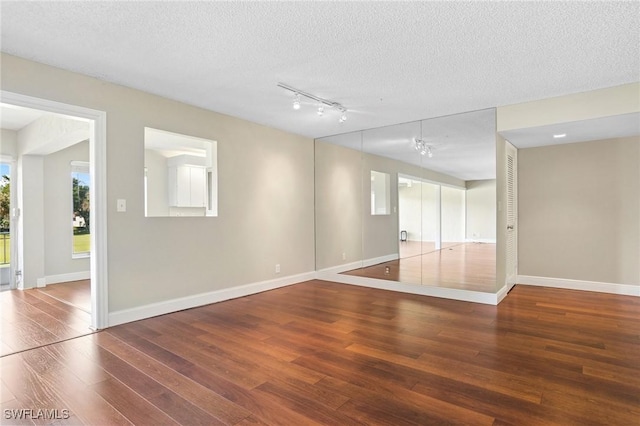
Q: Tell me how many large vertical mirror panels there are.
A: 3